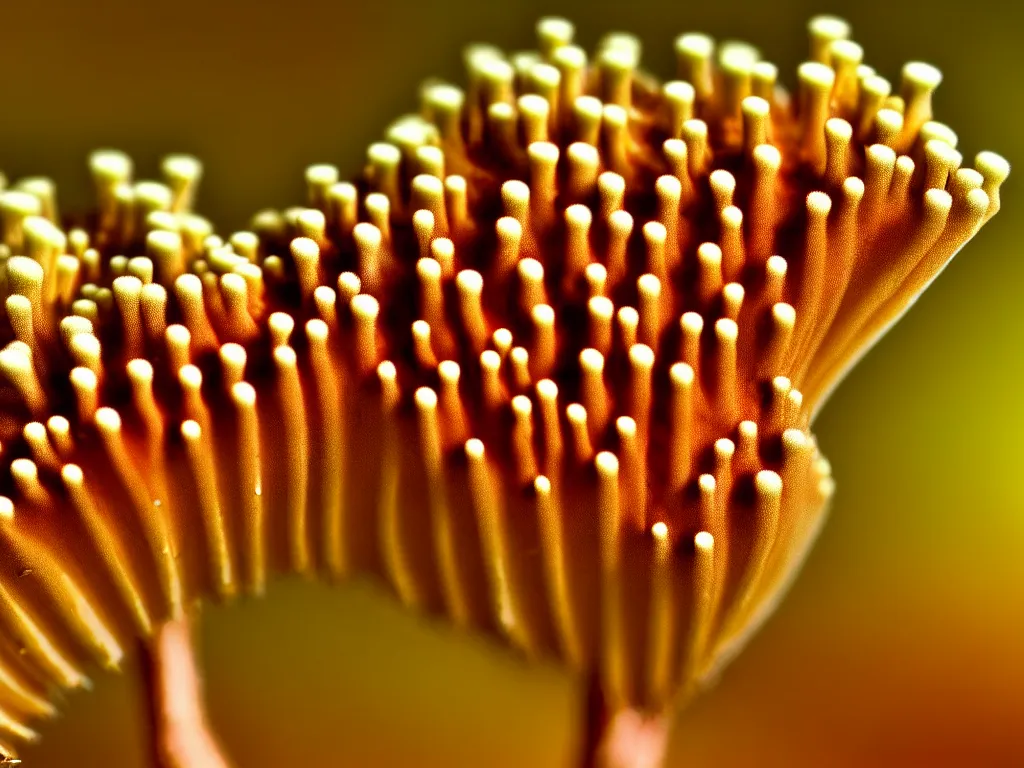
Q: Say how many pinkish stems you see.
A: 2